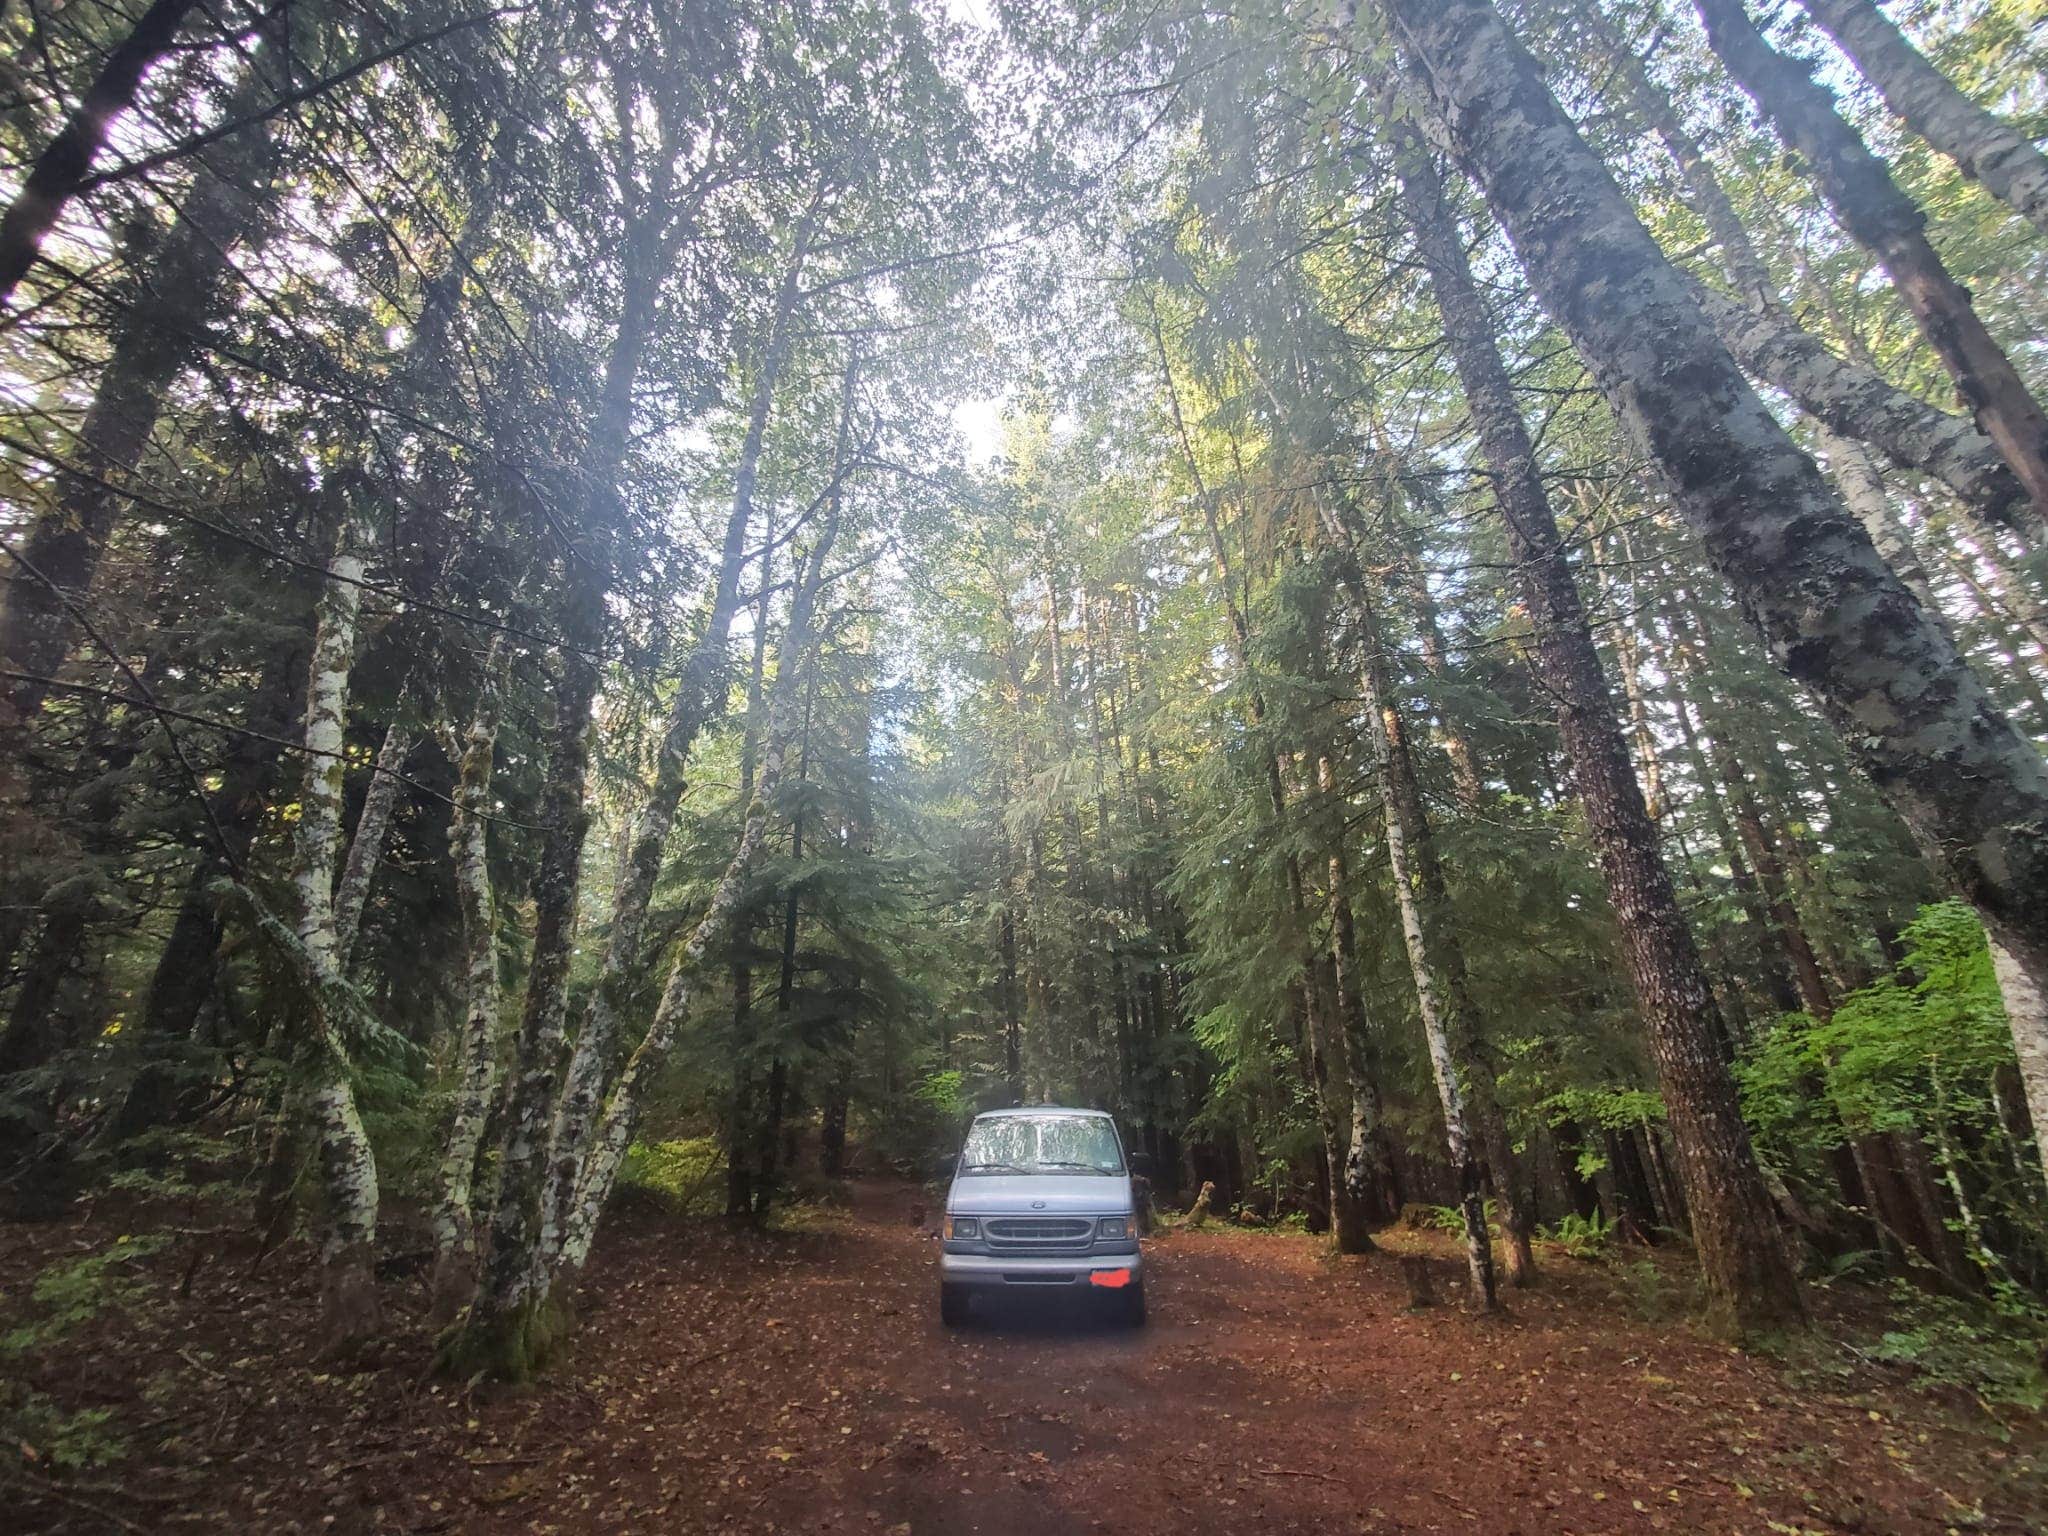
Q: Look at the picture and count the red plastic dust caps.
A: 0